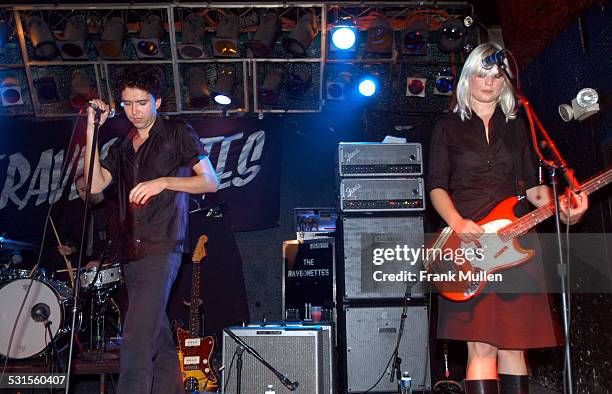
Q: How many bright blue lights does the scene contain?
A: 2